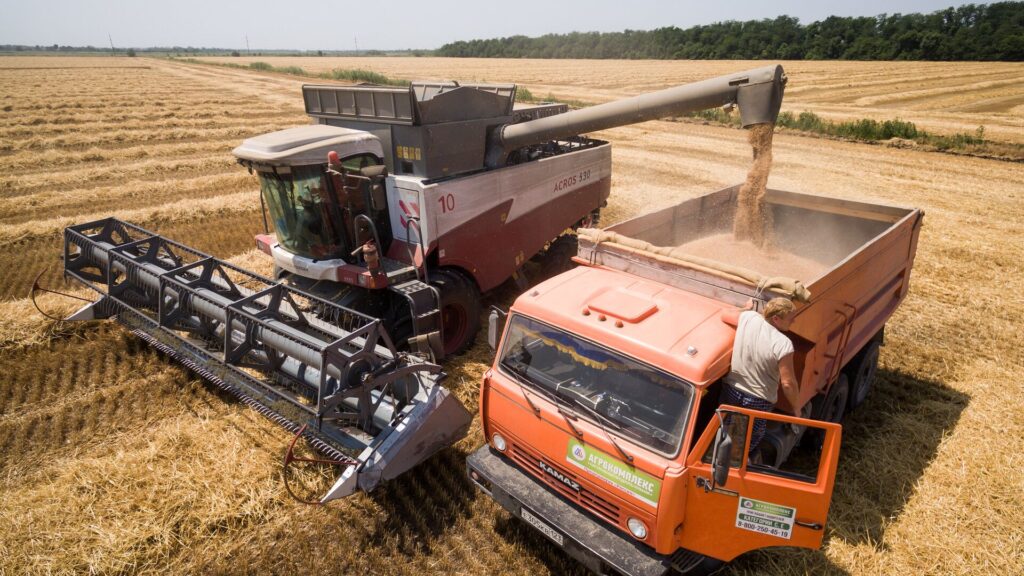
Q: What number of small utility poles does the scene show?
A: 3